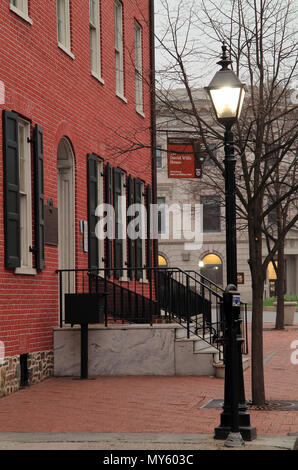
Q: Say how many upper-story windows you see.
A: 5